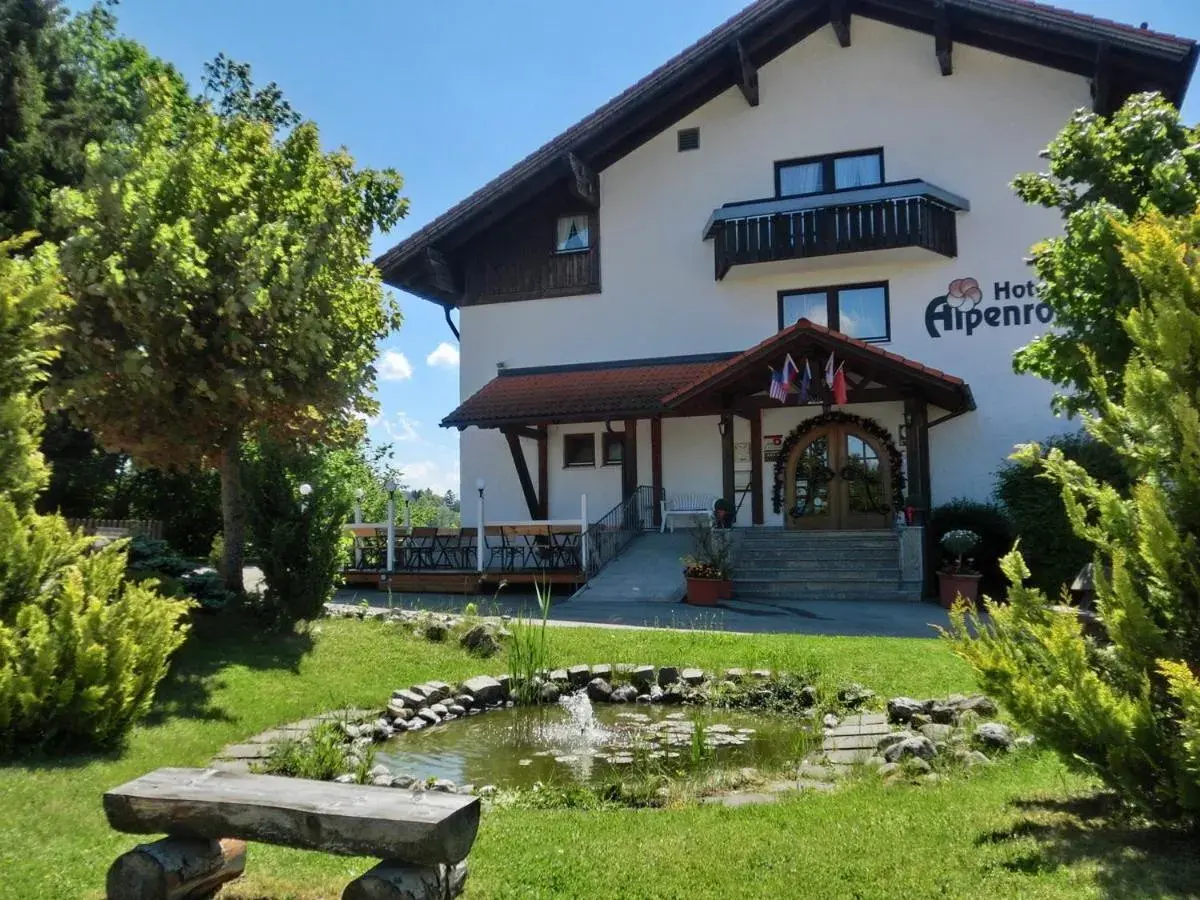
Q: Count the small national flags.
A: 5